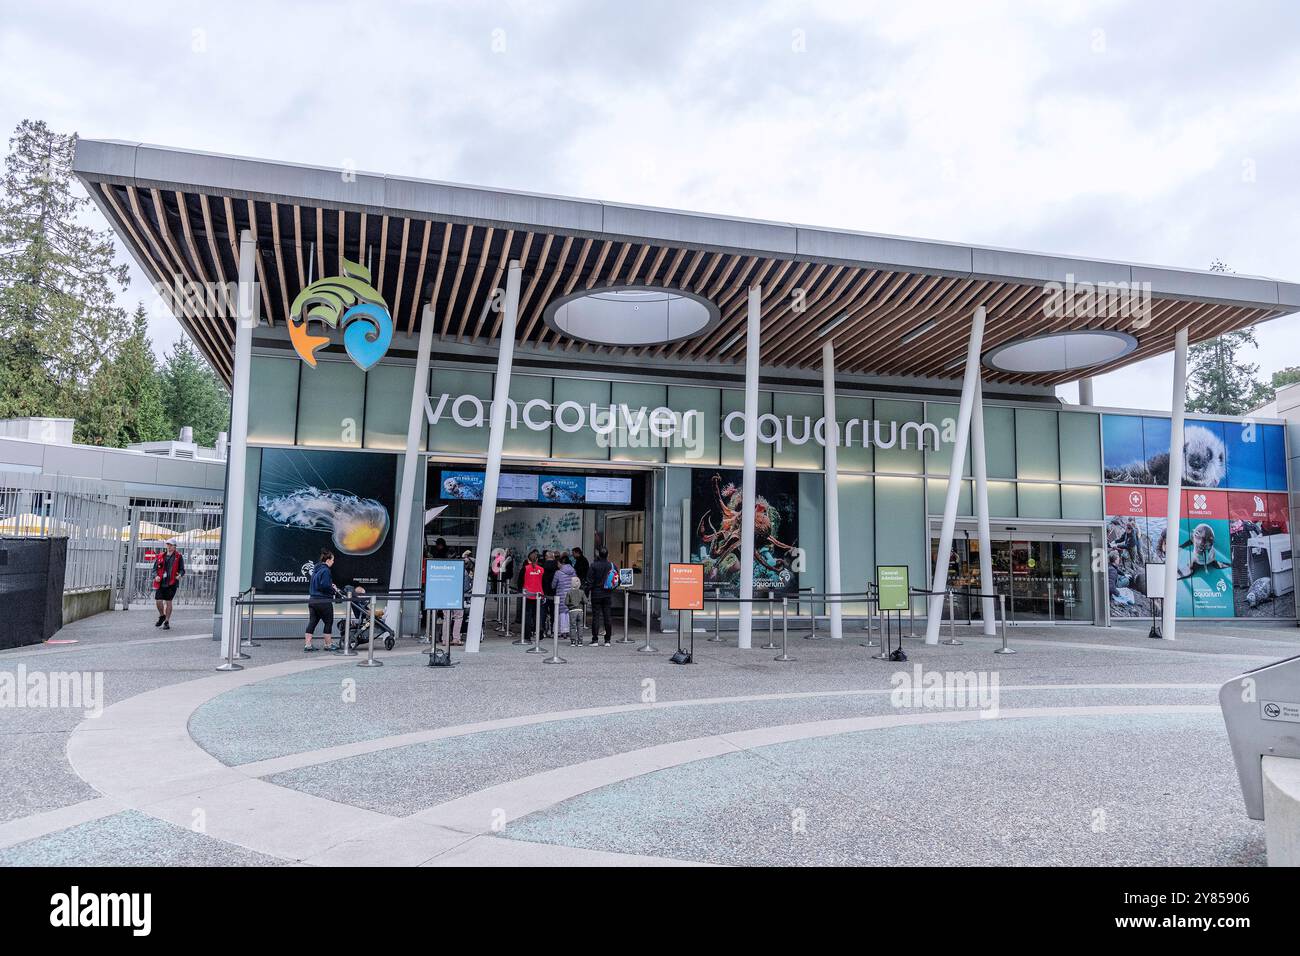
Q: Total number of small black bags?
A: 4